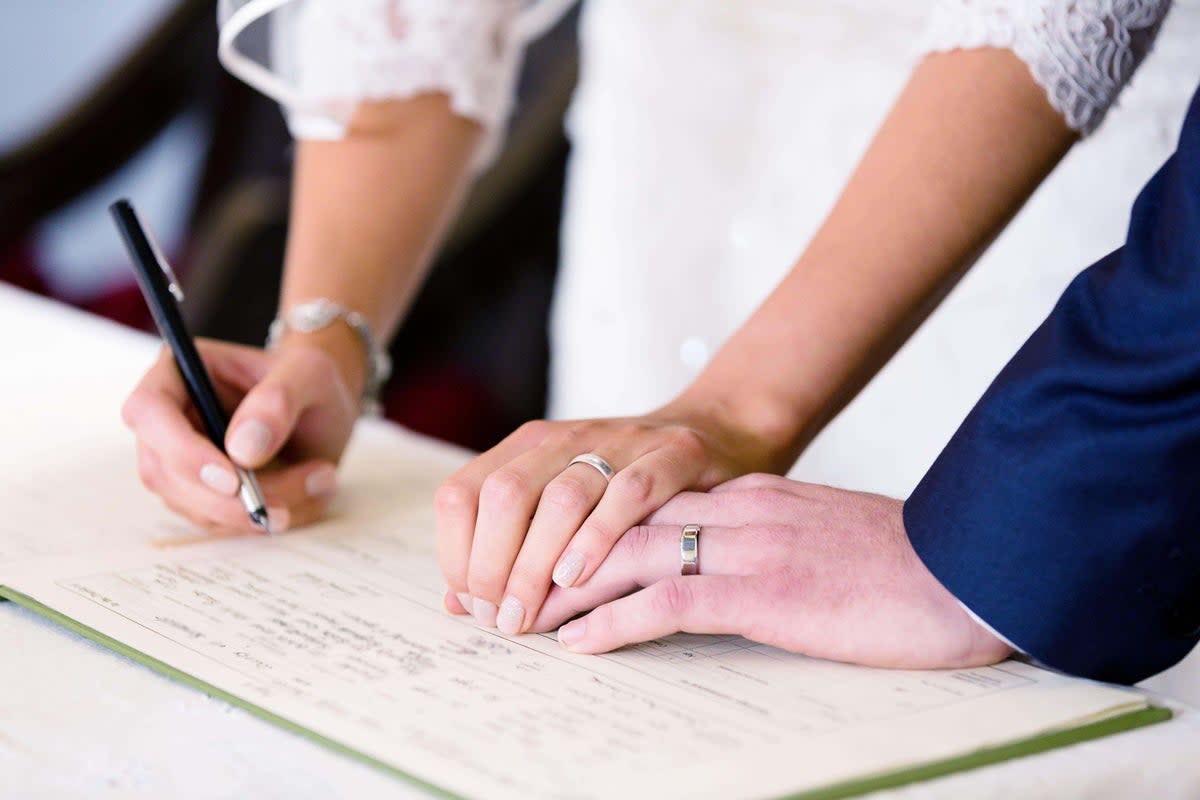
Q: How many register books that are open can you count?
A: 1